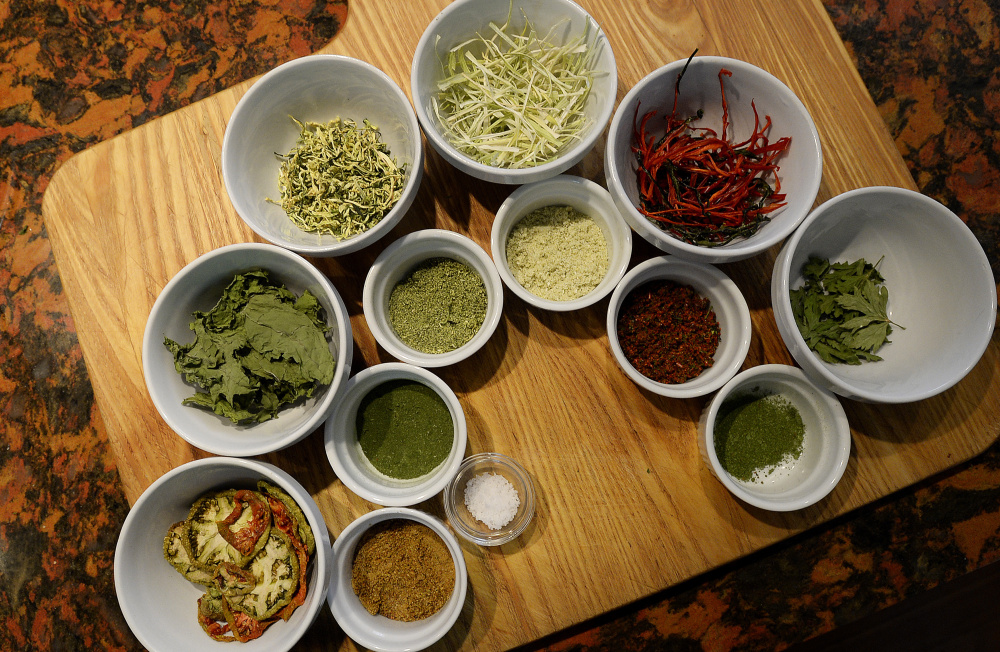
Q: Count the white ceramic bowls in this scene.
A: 12